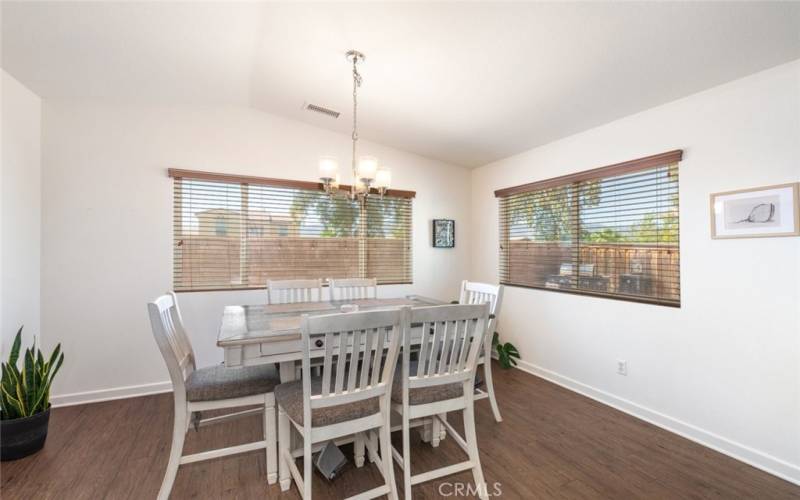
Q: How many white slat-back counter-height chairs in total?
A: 6